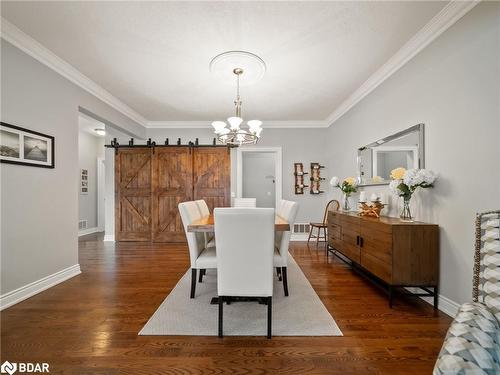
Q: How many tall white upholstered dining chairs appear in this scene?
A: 6